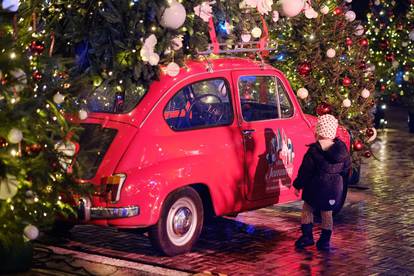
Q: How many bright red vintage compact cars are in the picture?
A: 1